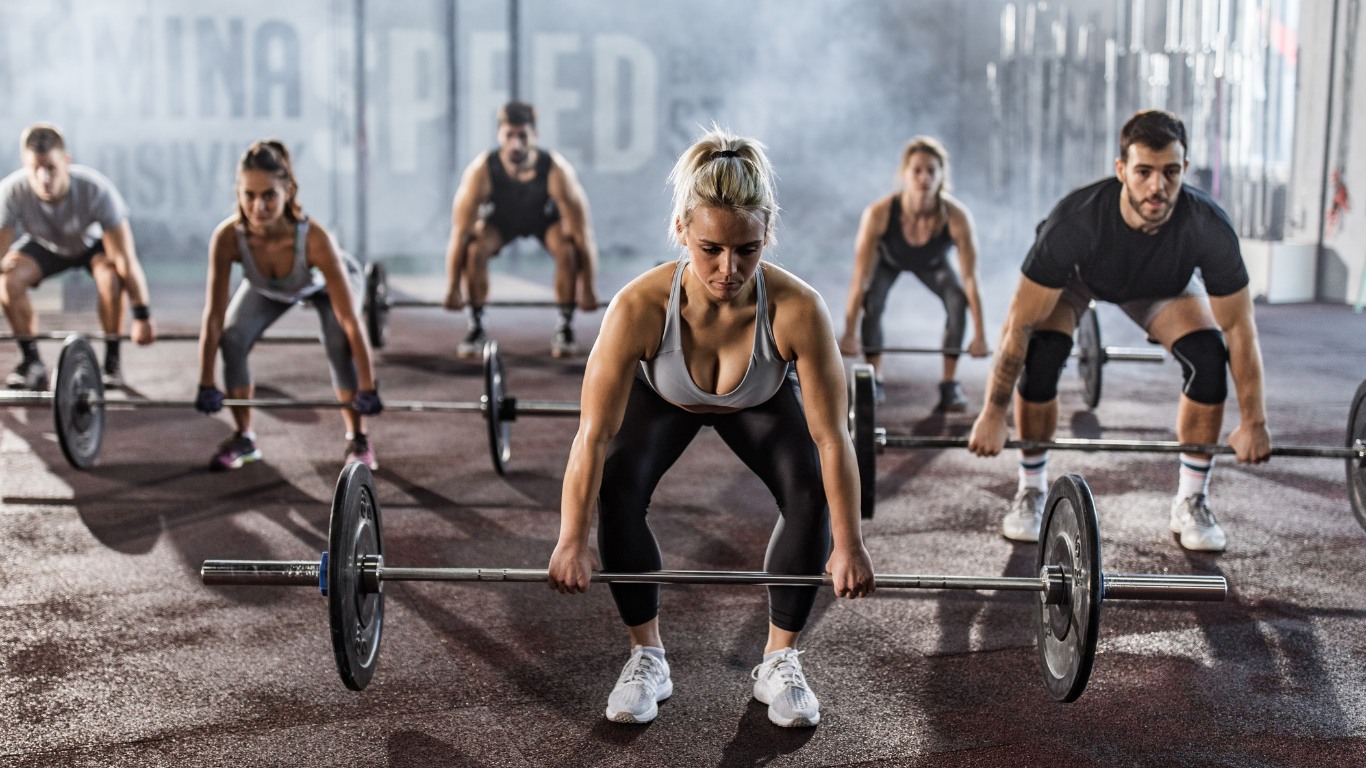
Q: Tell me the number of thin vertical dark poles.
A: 3